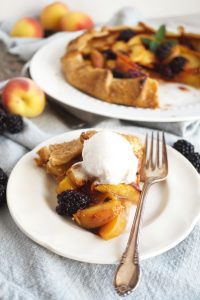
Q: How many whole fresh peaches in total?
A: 4